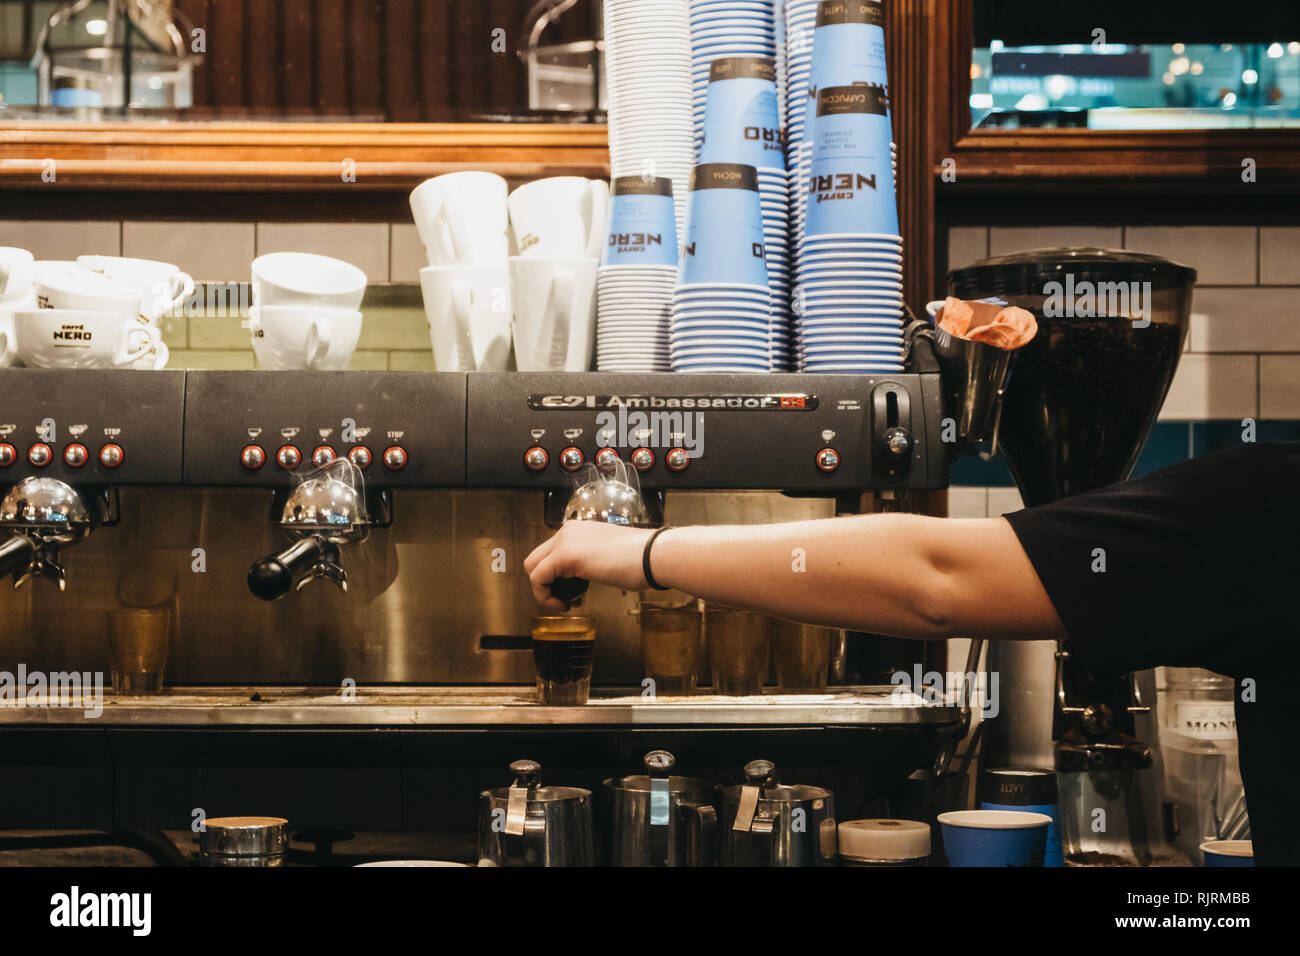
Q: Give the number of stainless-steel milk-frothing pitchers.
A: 3